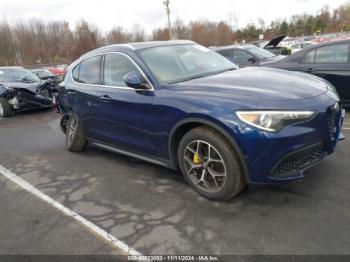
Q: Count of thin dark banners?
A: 1